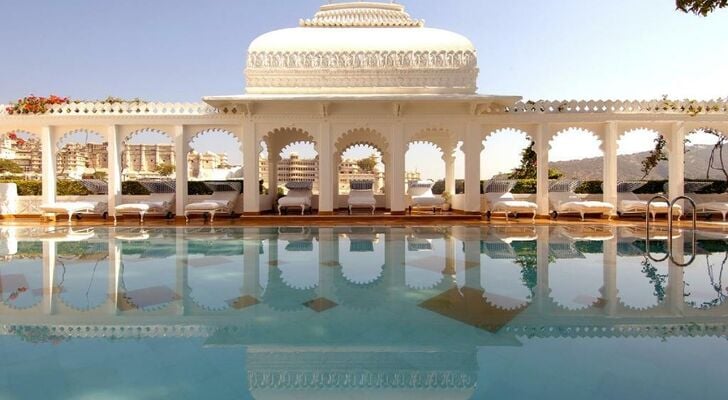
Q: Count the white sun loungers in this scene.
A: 10